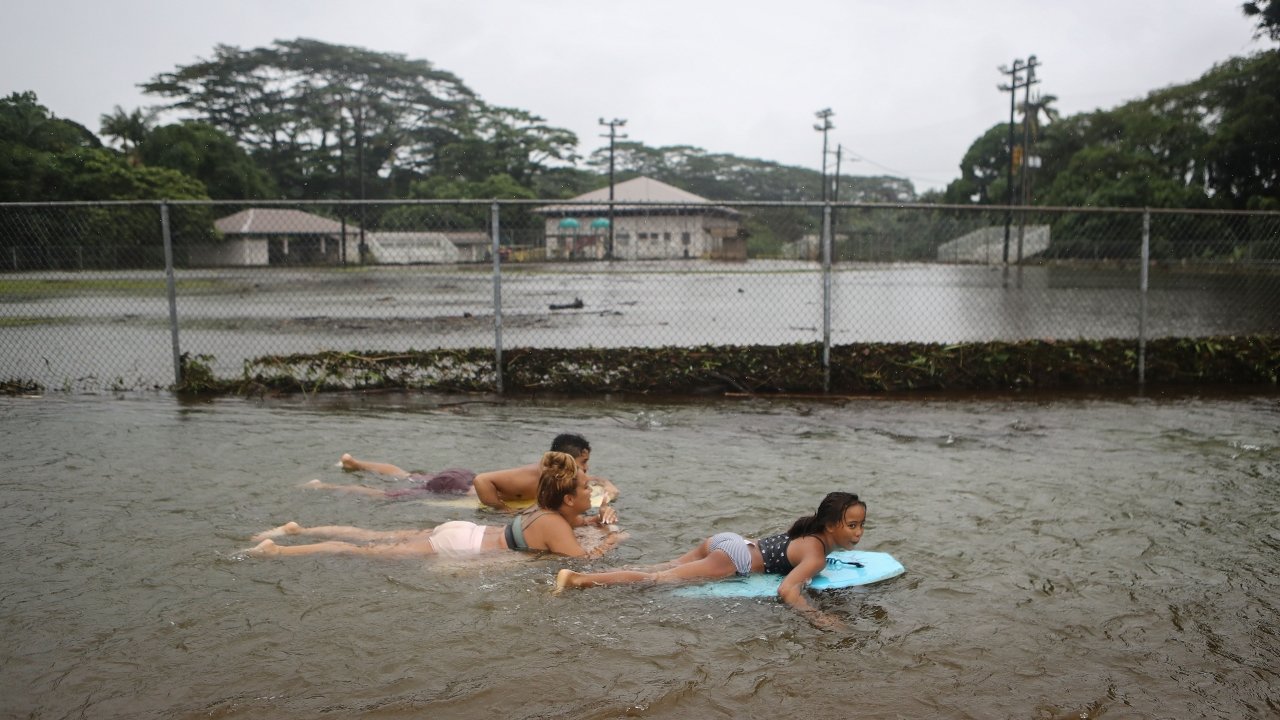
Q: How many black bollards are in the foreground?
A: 0